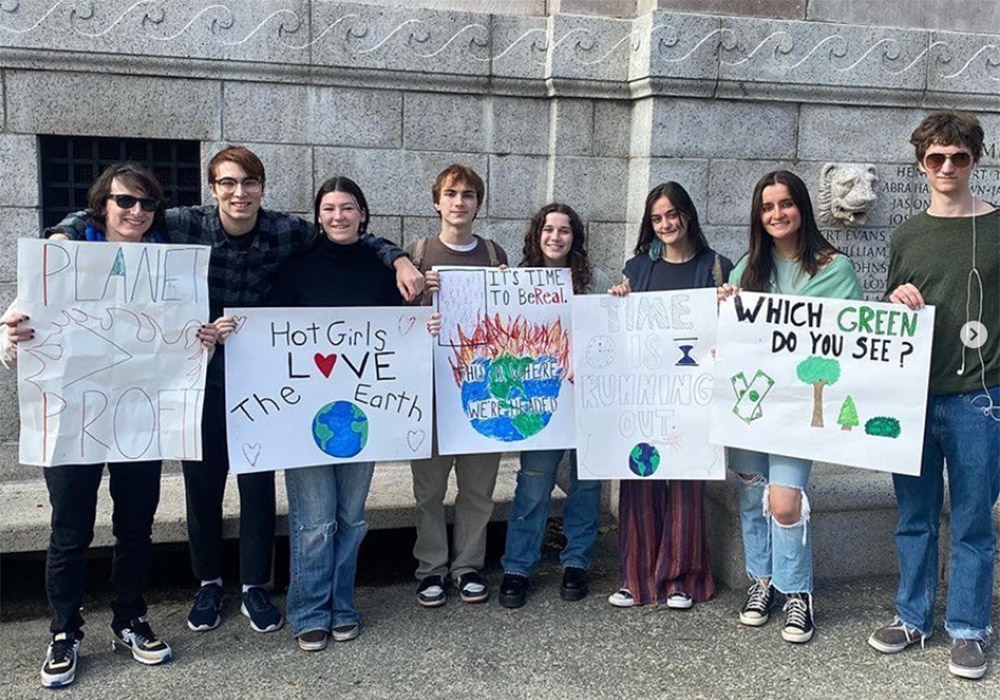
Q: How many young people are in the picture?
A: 8